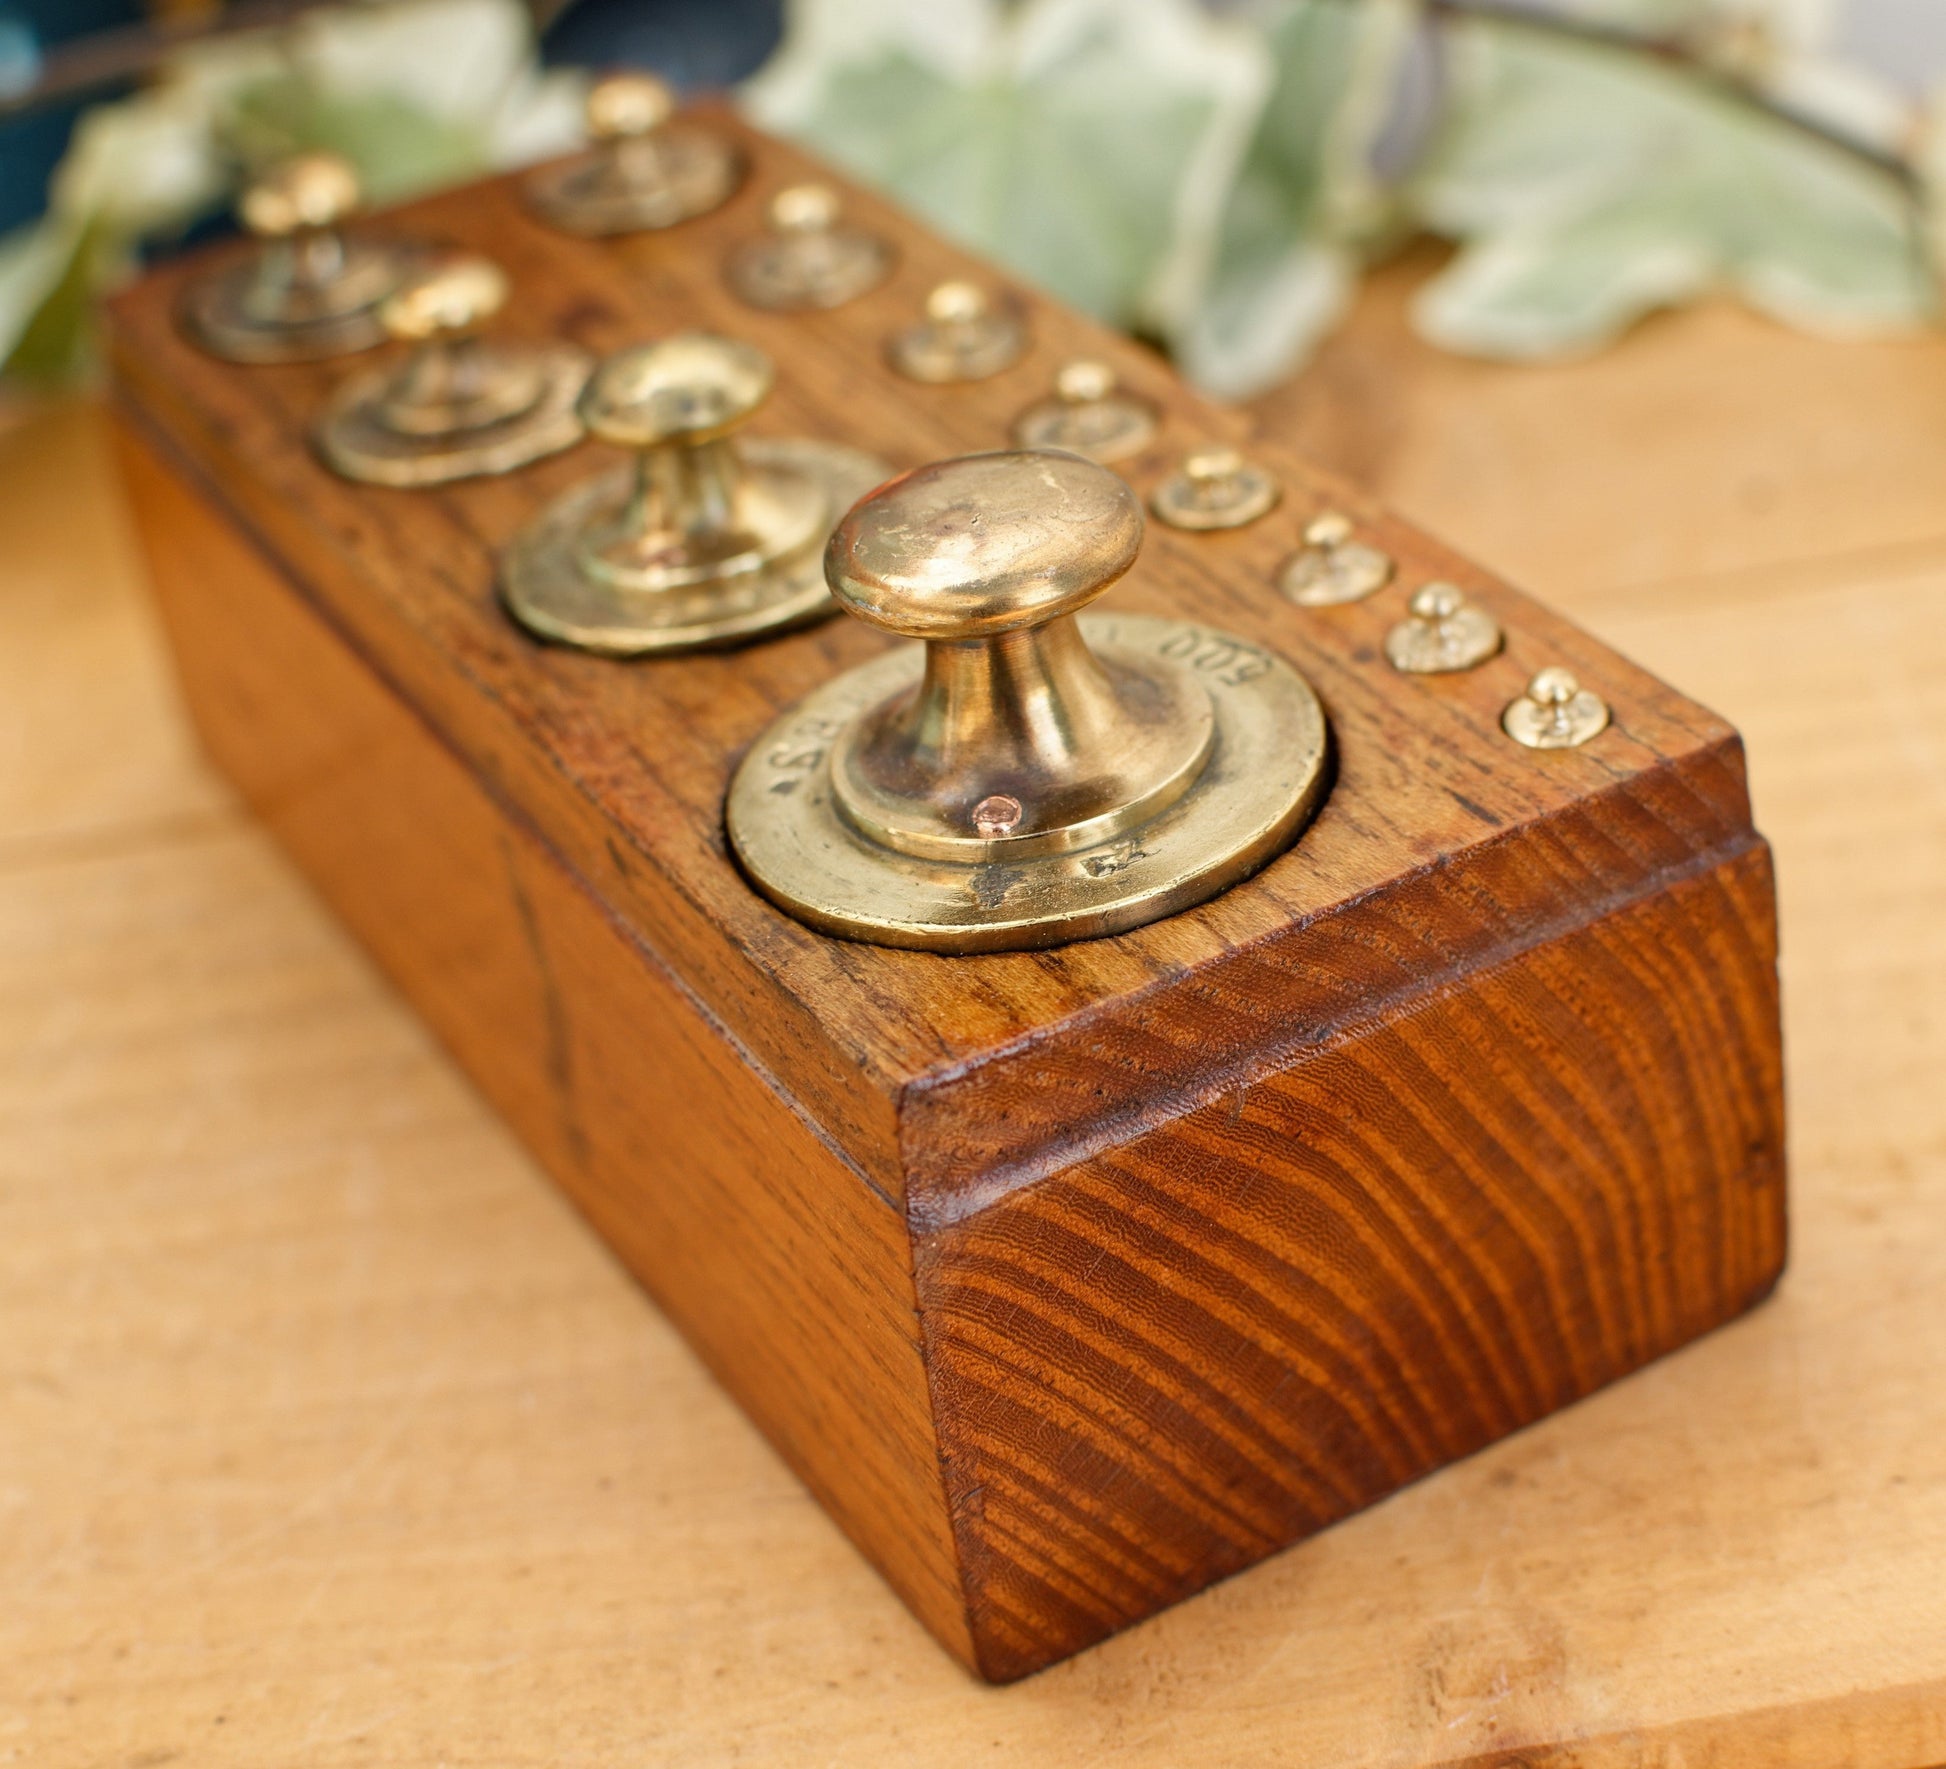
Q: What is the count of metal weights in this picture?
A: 12